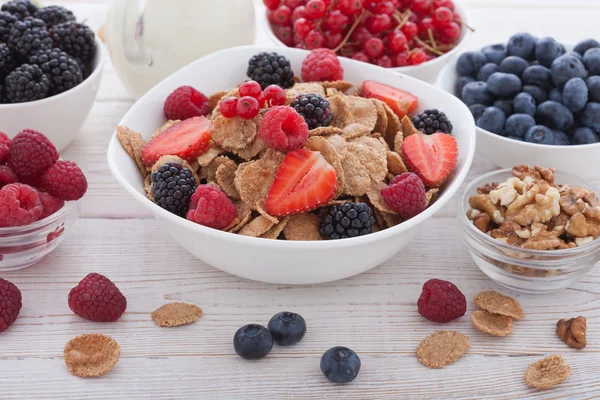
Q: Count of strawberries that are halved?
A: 4